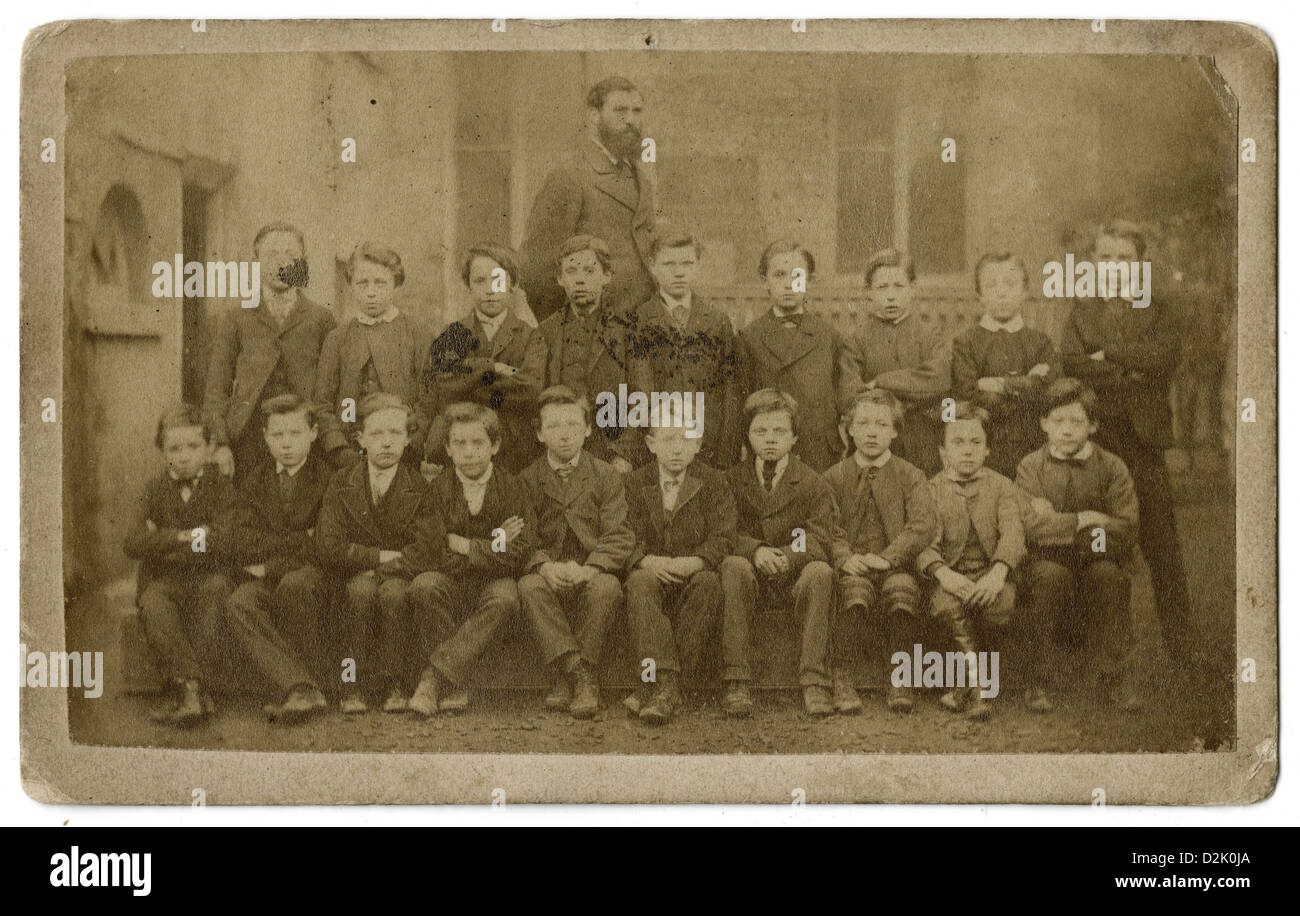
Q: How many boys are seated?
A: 10